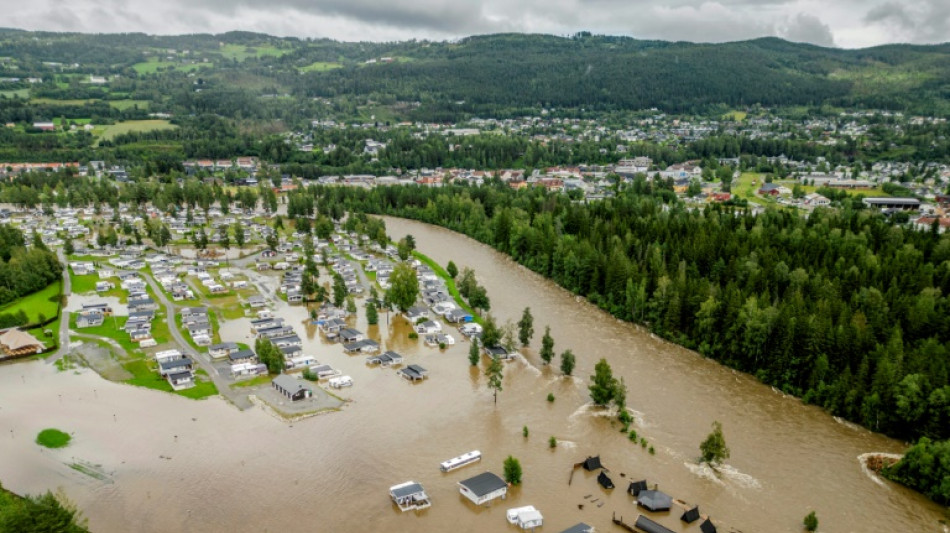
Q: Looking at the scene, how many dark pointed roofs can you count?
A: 5